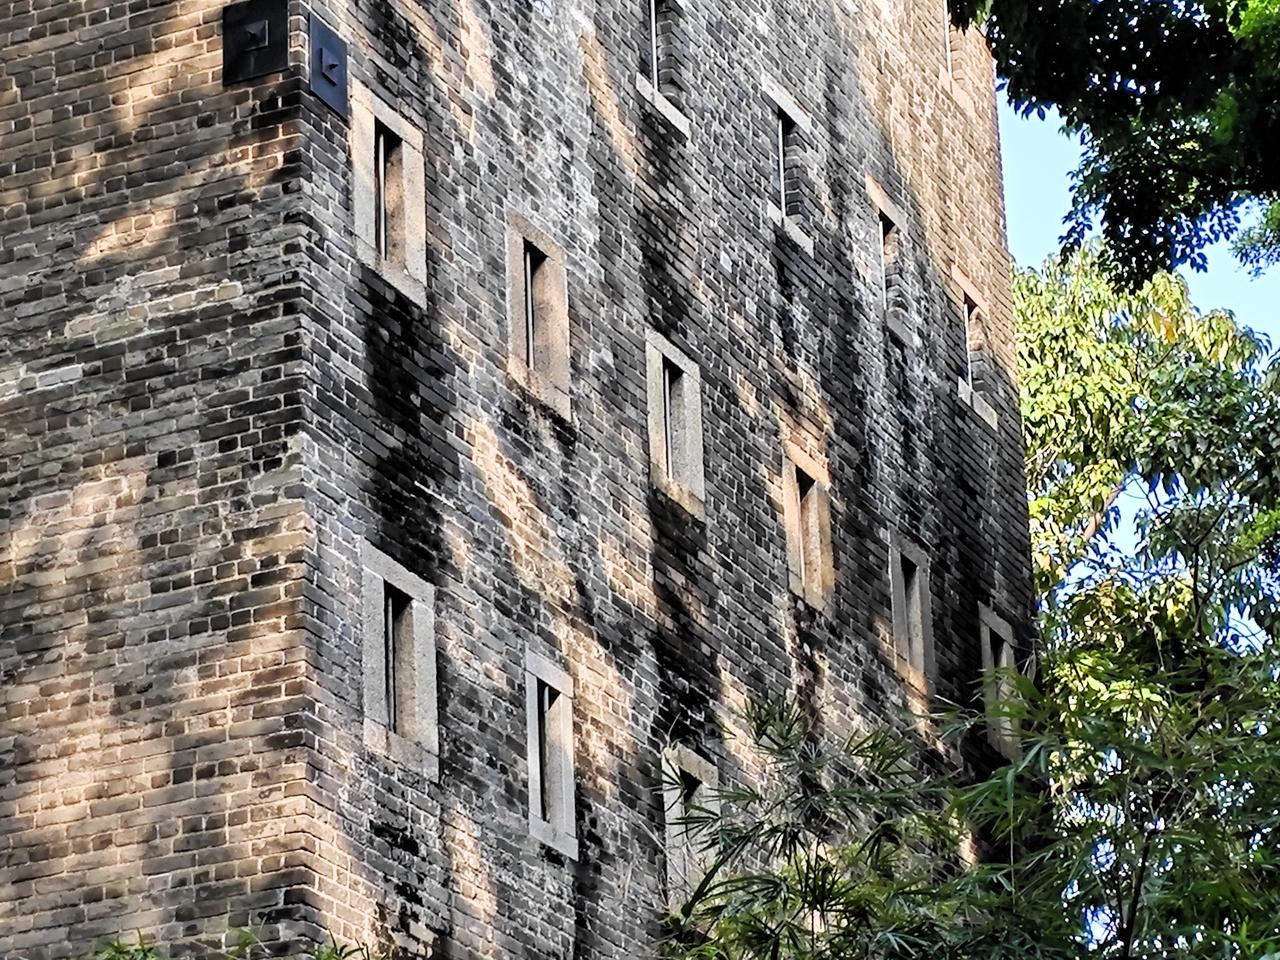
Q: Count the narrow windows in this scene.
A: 14